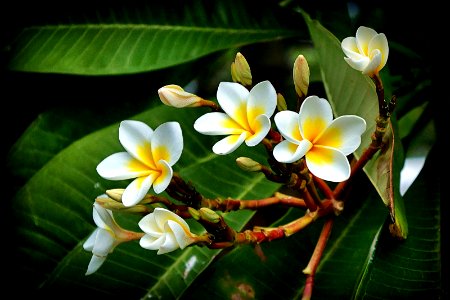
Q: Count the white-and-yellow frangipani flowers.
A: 6